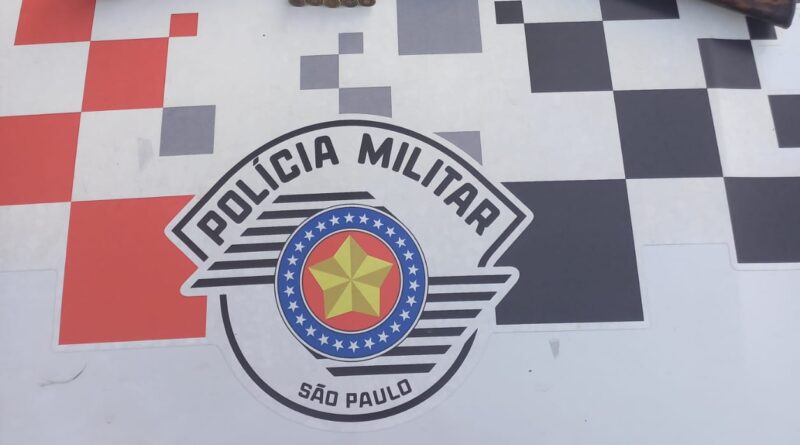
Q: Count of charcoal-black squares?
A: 9